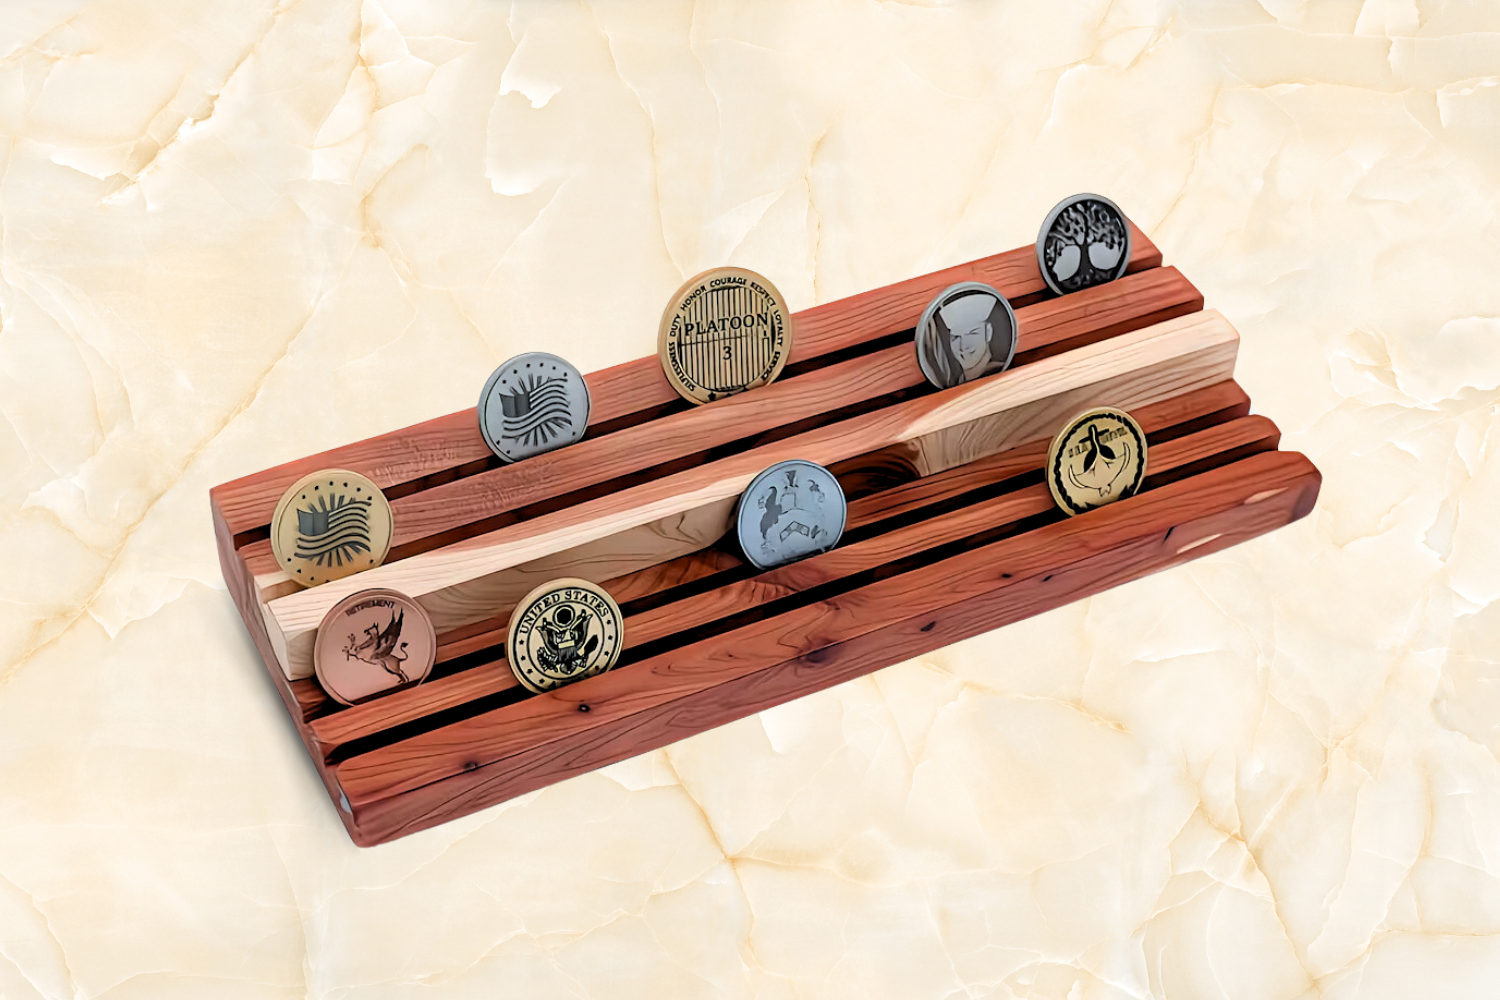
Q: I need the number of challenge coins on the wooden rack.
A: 9